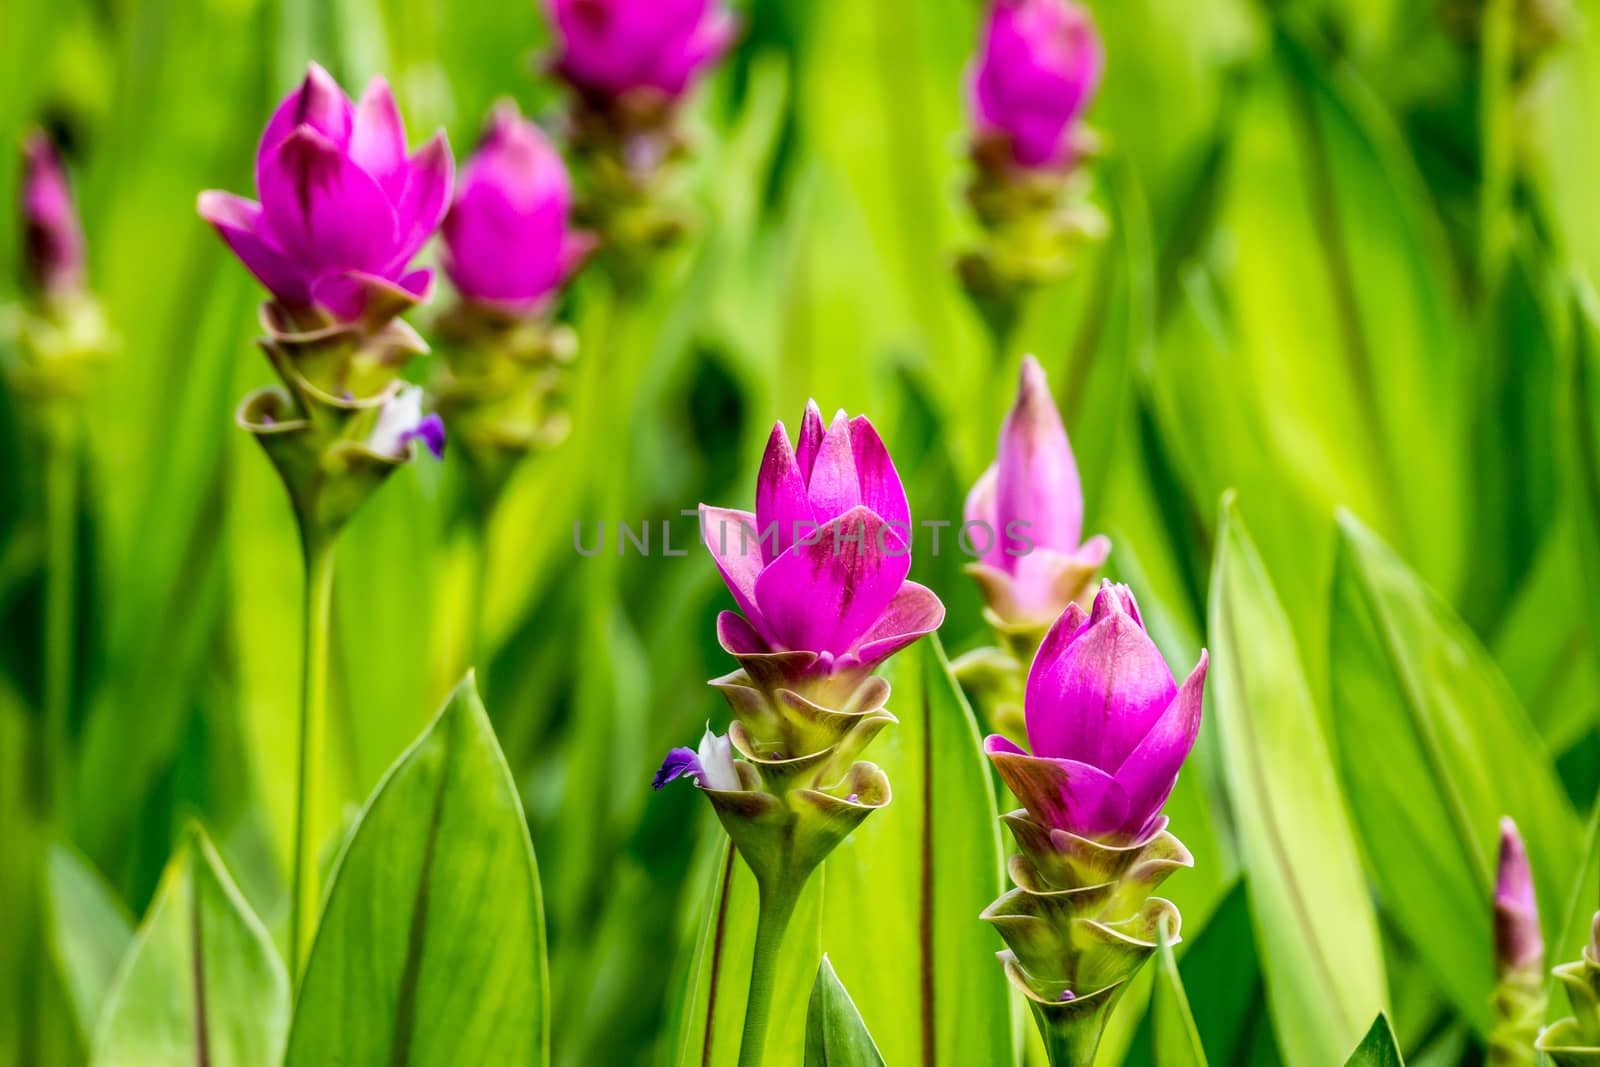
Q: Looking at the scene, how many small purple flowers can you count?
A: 2